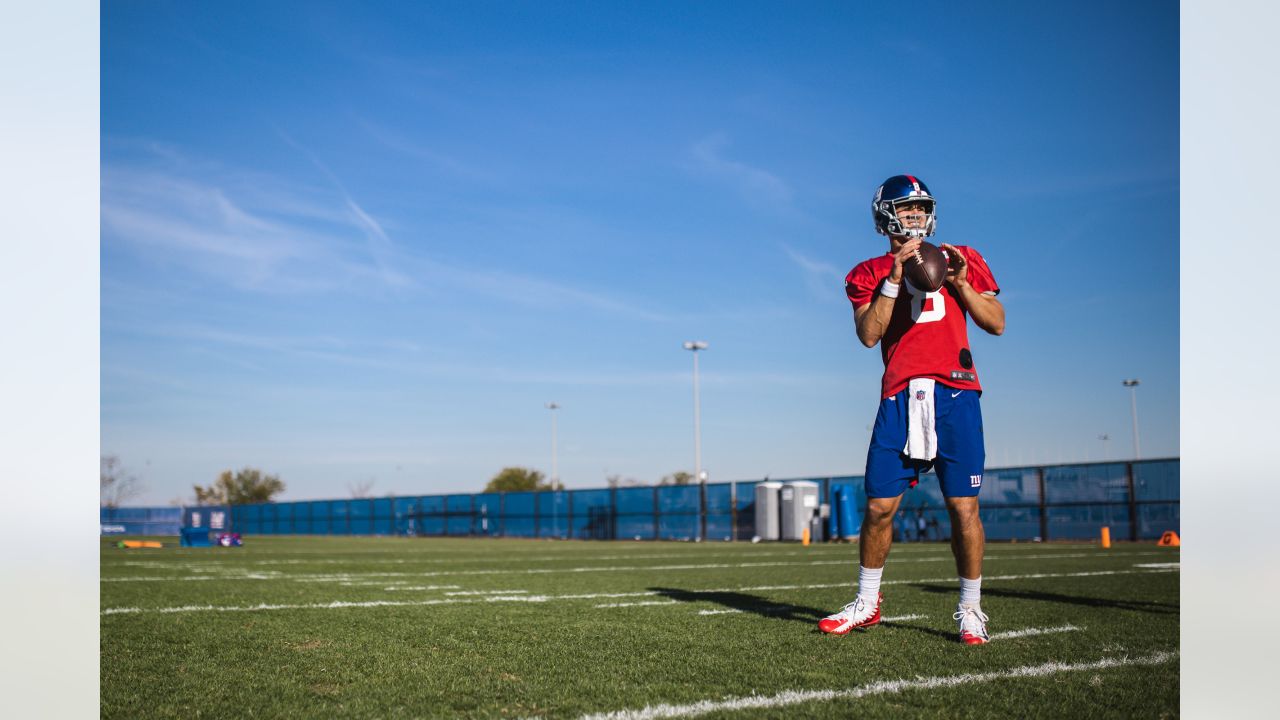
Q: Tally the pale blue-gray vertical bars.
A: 2